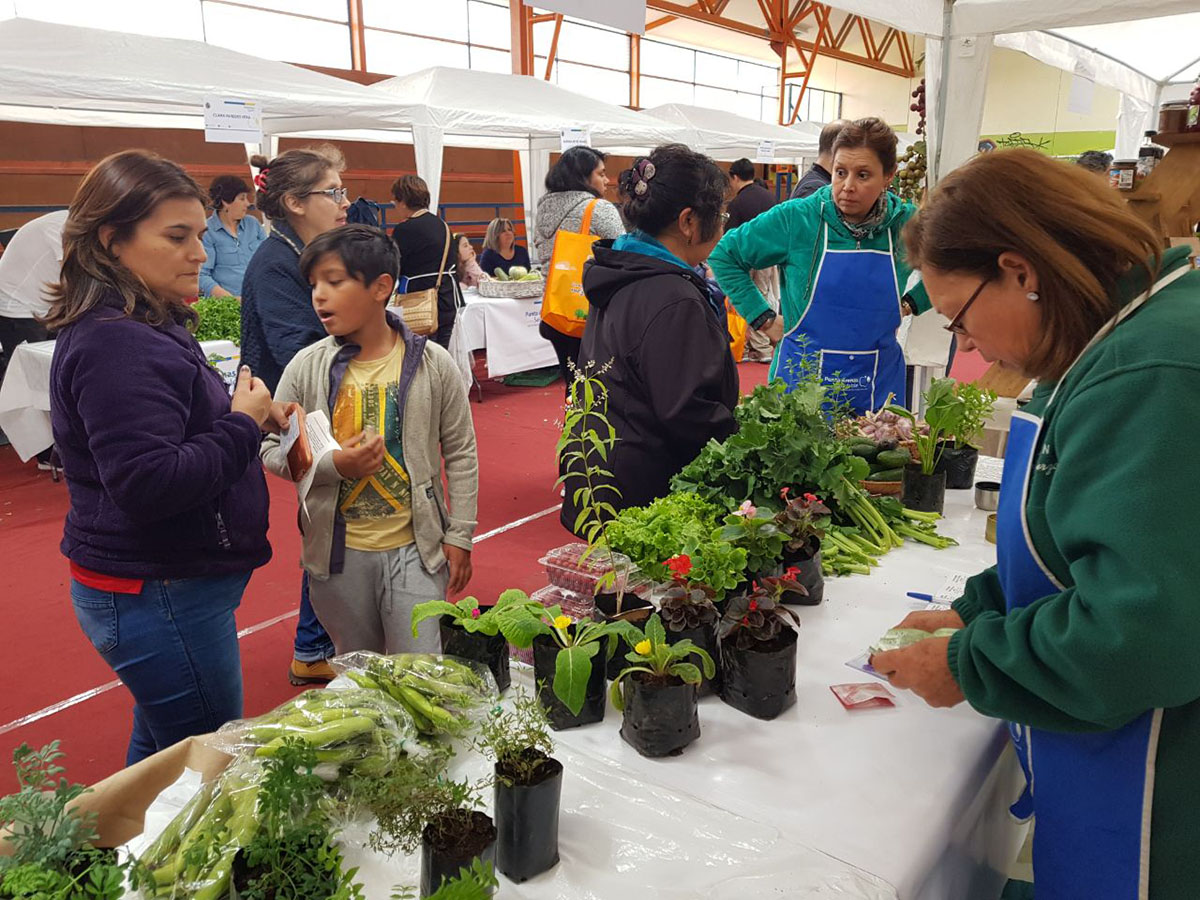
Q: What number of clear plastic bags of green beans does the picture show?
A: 3